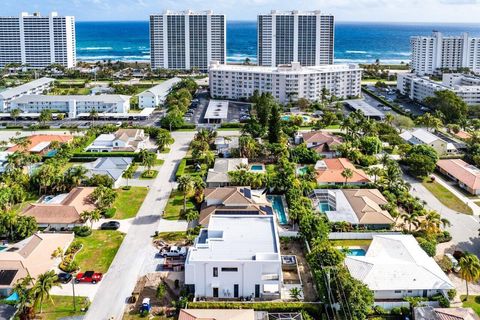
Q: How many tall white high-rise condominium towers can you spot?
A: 4